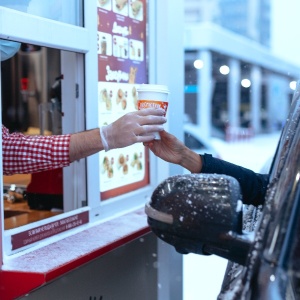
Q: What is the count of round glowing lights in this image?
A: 4